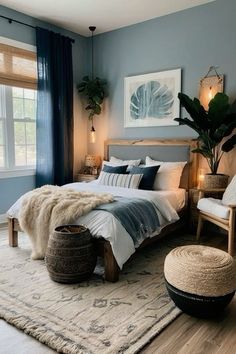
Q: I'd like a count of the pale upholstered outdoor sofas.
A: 0